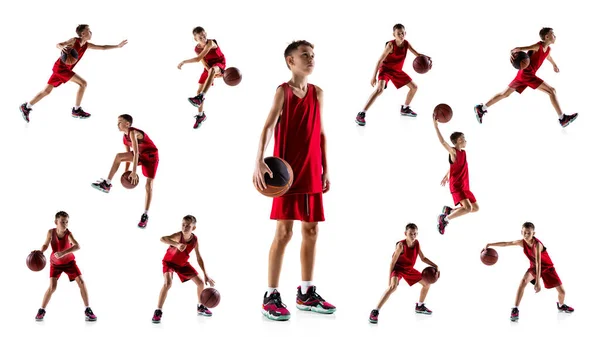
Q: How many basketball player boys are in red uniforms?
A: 11